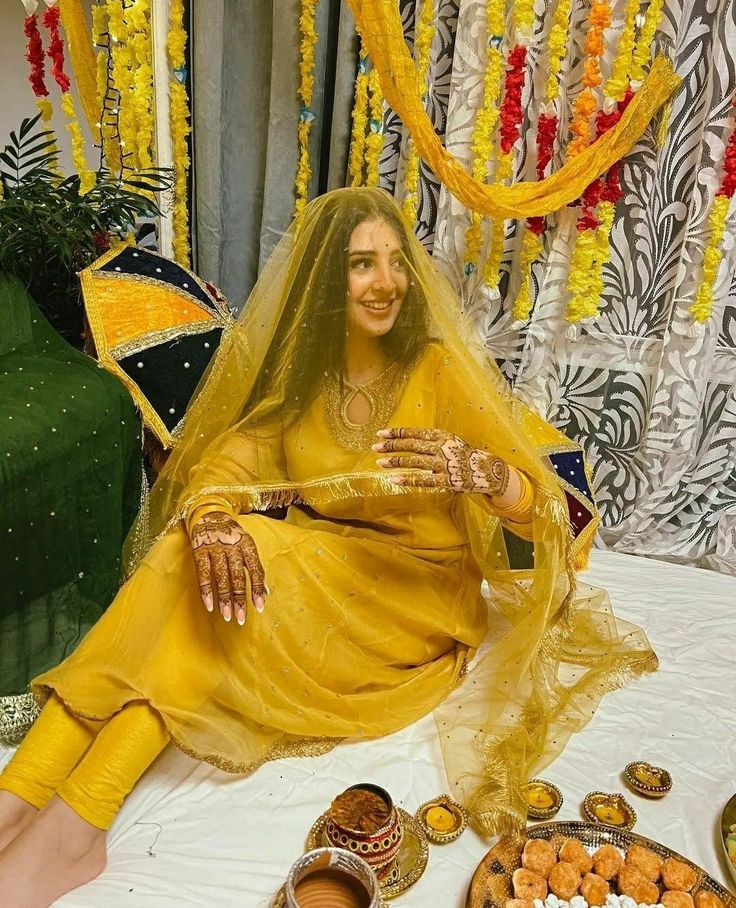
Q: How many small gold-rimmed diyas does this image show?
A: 4